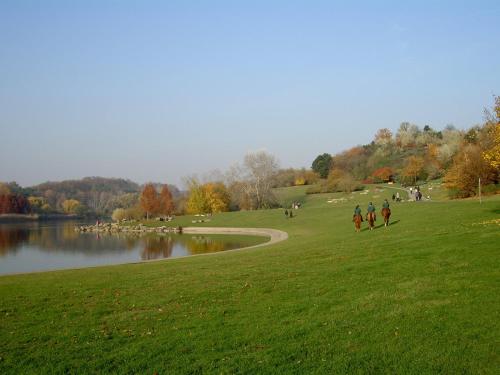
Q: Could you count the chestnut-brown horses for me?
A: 3